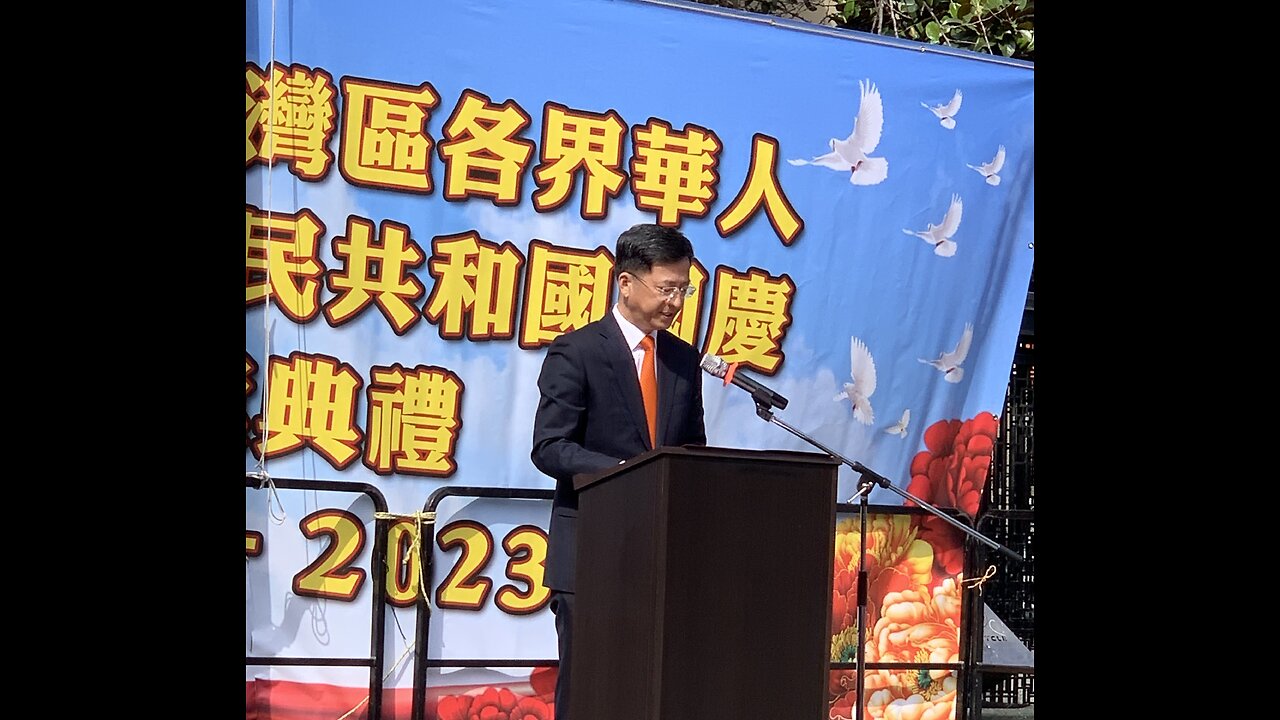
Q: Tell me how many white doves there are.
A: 7